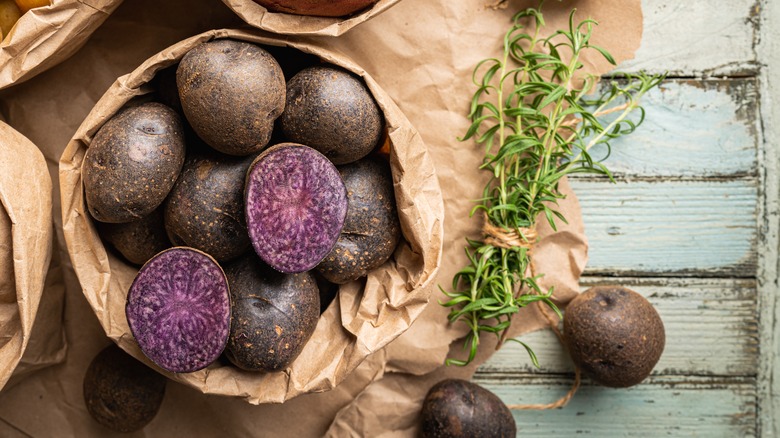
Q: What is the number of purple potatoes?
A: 12